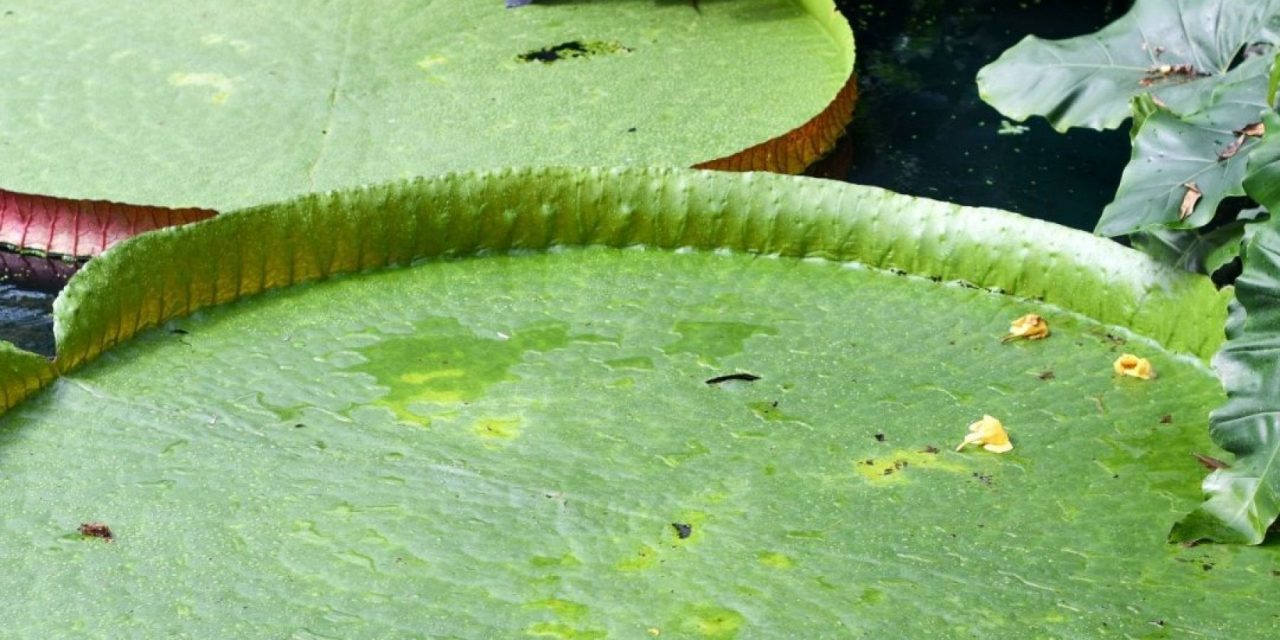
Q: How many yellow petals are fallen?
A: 3